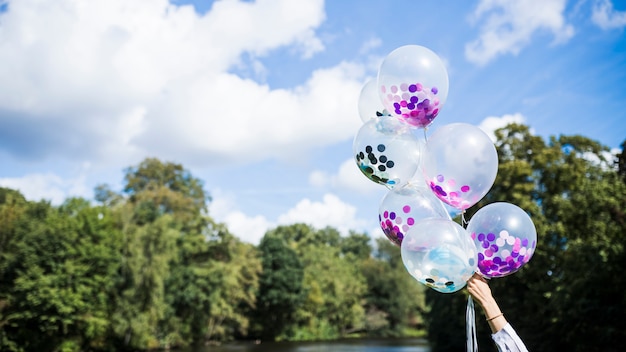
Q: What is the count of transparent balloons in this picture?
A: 7